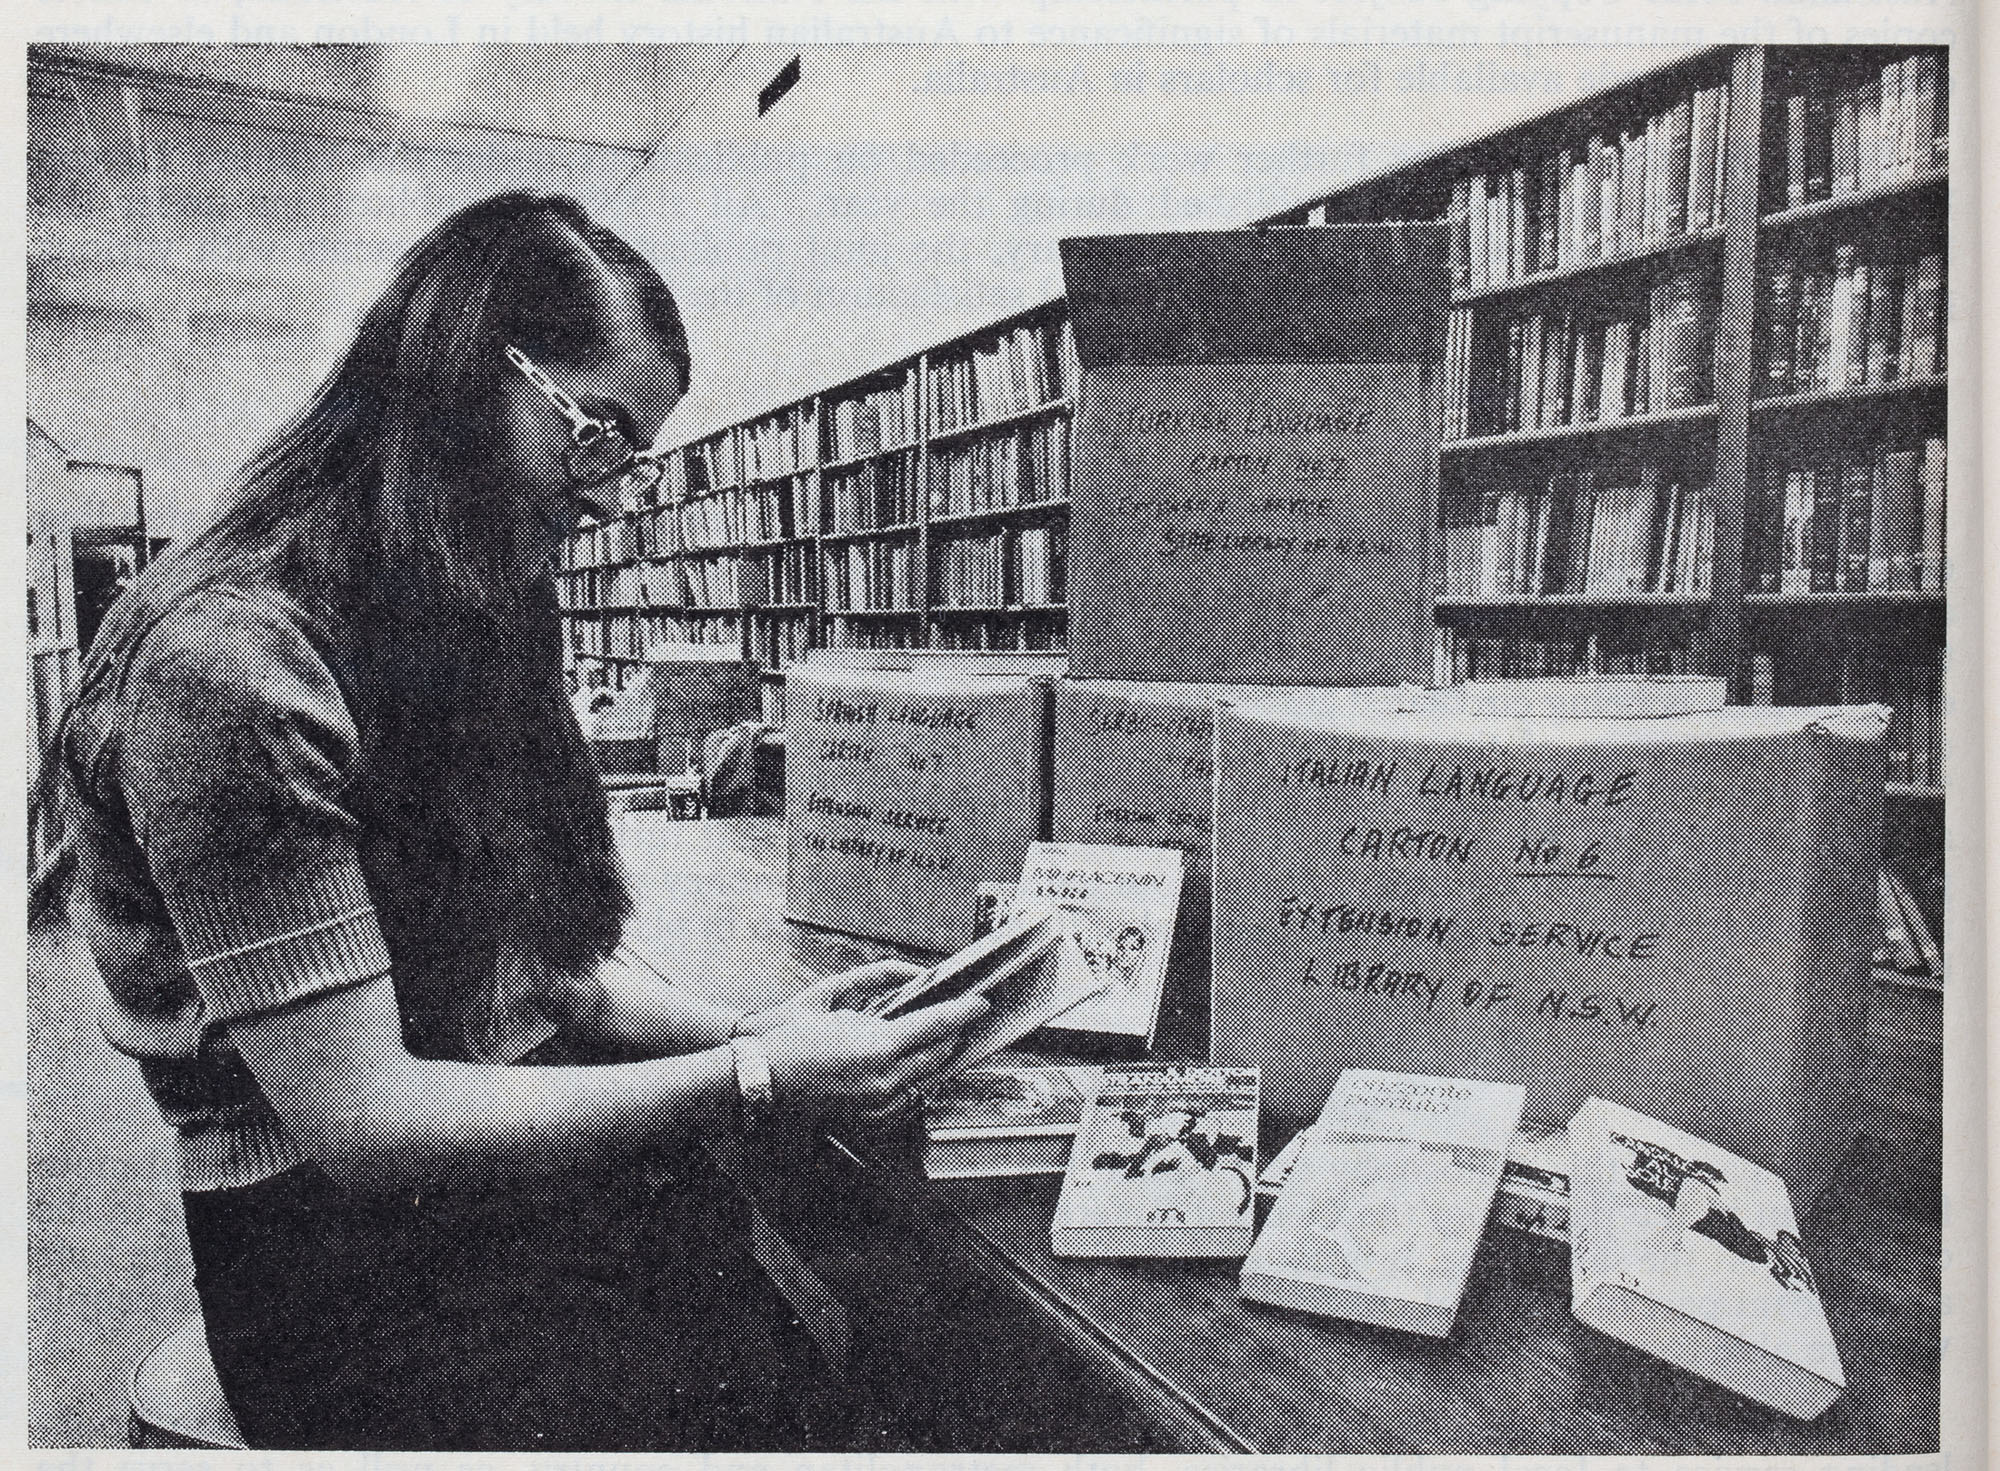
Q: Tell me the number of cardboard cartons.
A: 4